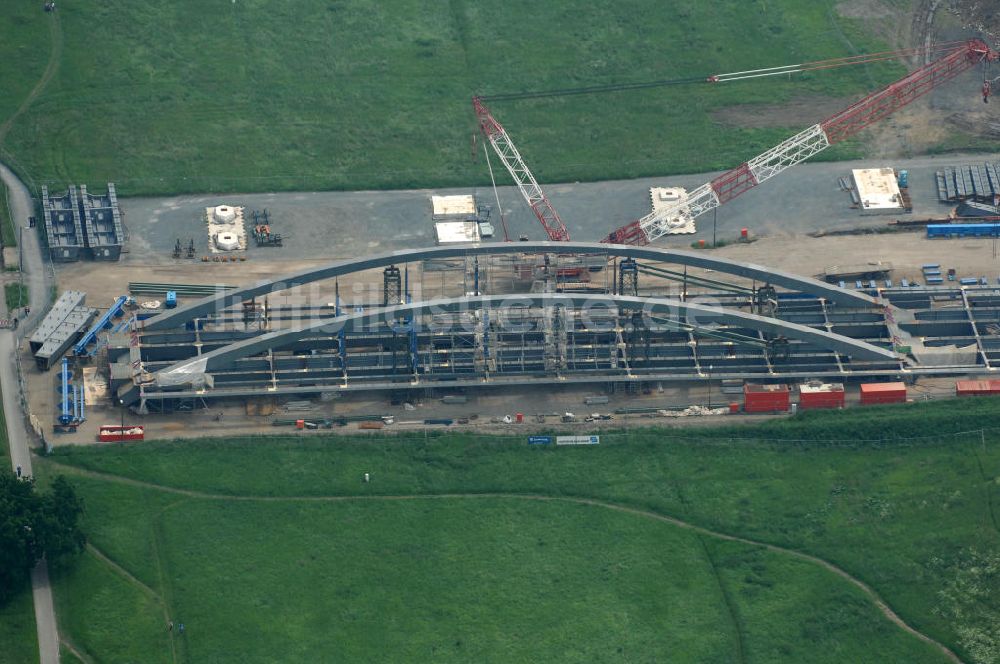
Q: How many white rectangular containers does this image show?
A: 3